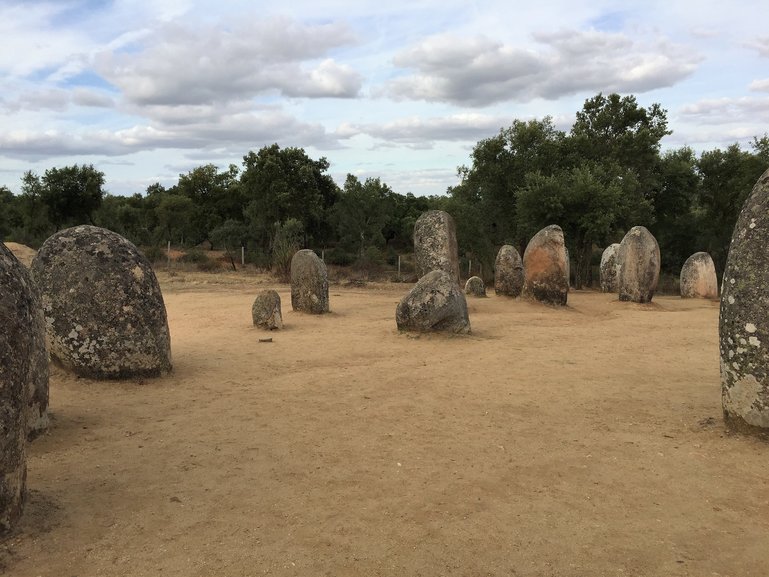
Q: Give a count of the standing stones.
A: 14